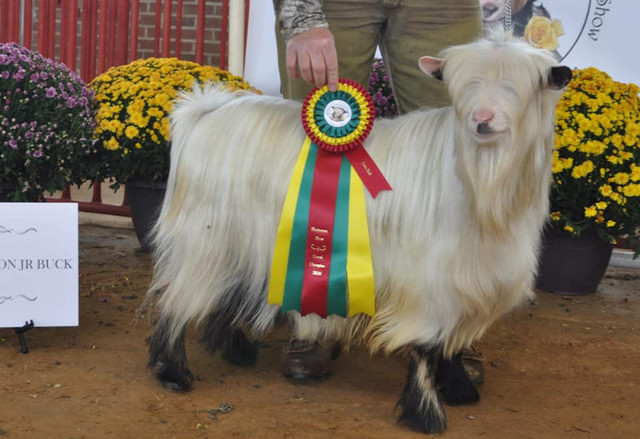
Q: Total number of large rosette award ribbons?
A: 1